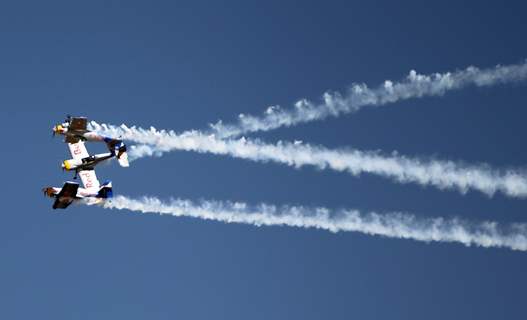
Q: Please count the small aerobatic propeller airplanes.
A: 3